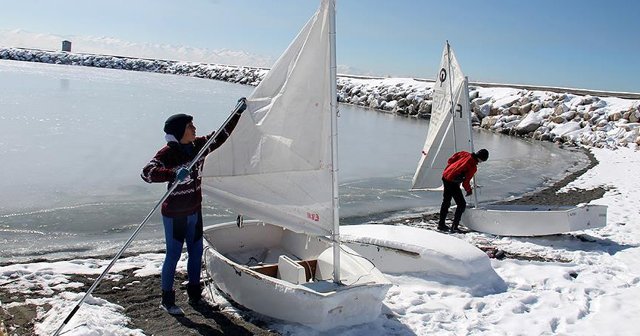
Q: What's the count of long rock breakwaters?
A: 1